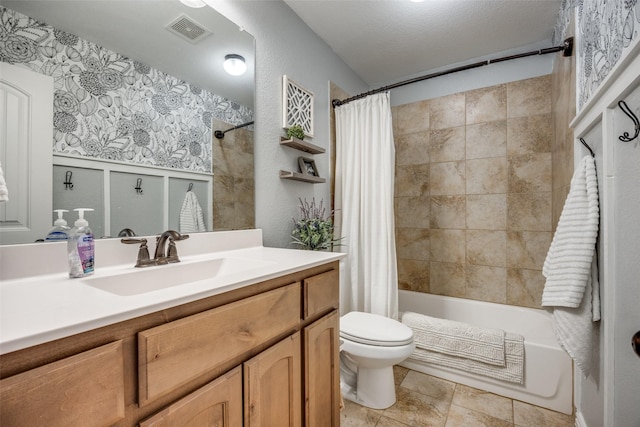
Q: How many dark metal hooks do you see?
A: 5